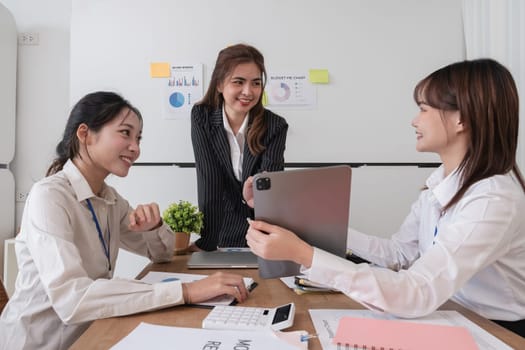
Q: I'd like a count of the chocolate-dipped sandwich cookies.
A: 0